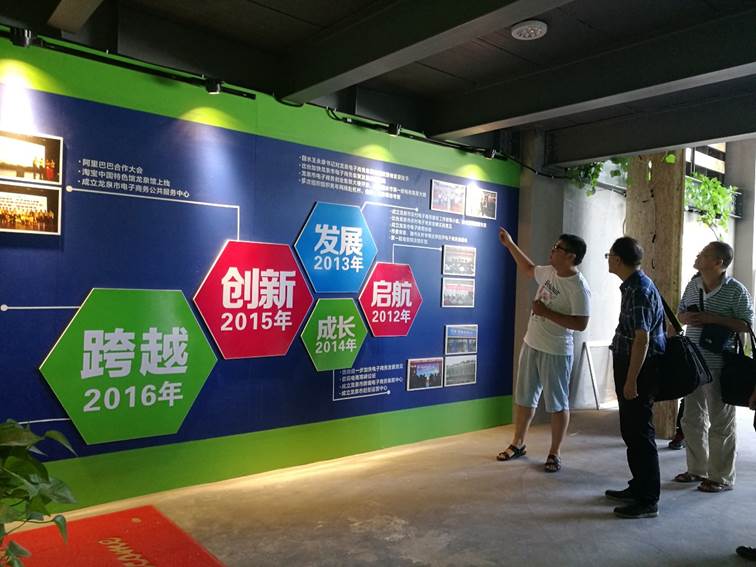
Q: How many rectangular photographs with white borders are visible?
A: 9